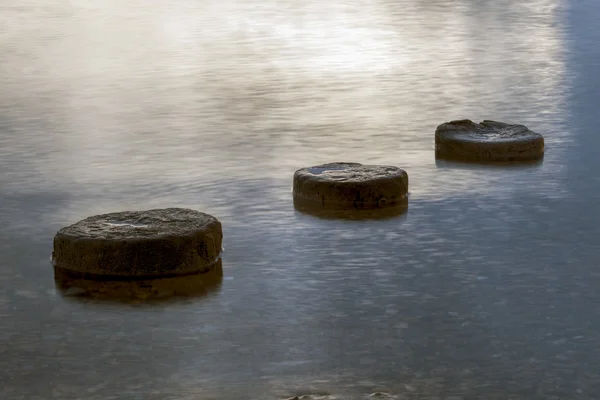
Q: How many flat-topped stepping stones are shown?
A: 3